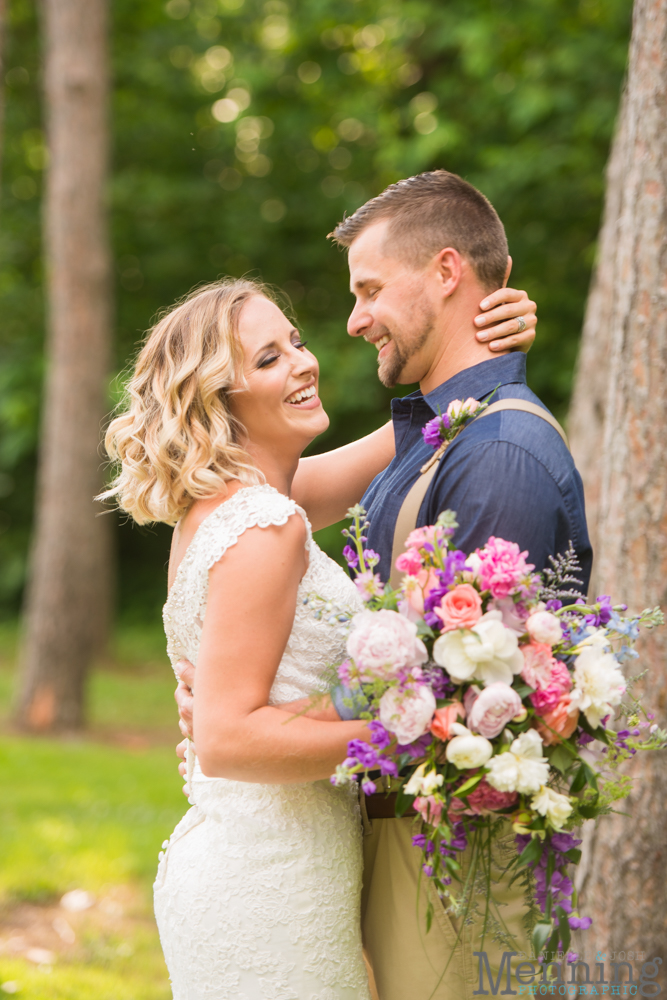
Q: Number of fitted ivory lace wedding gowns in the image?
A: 1